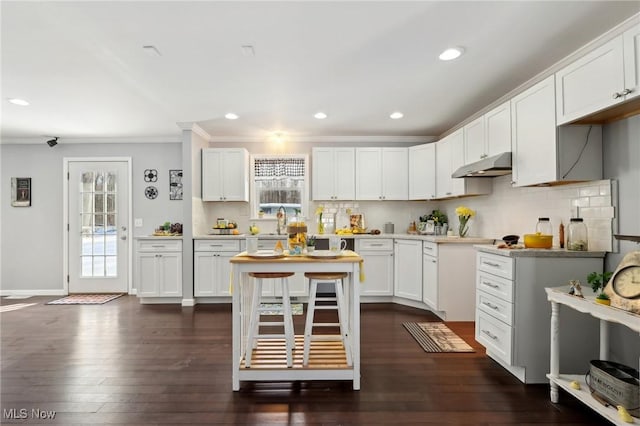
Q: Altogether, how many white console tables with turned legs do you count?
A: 1